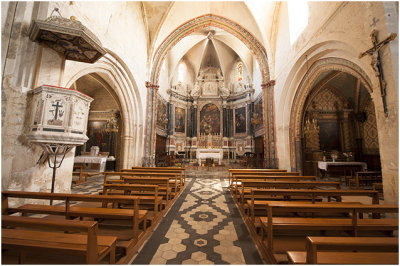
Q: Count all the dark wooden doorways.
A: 2